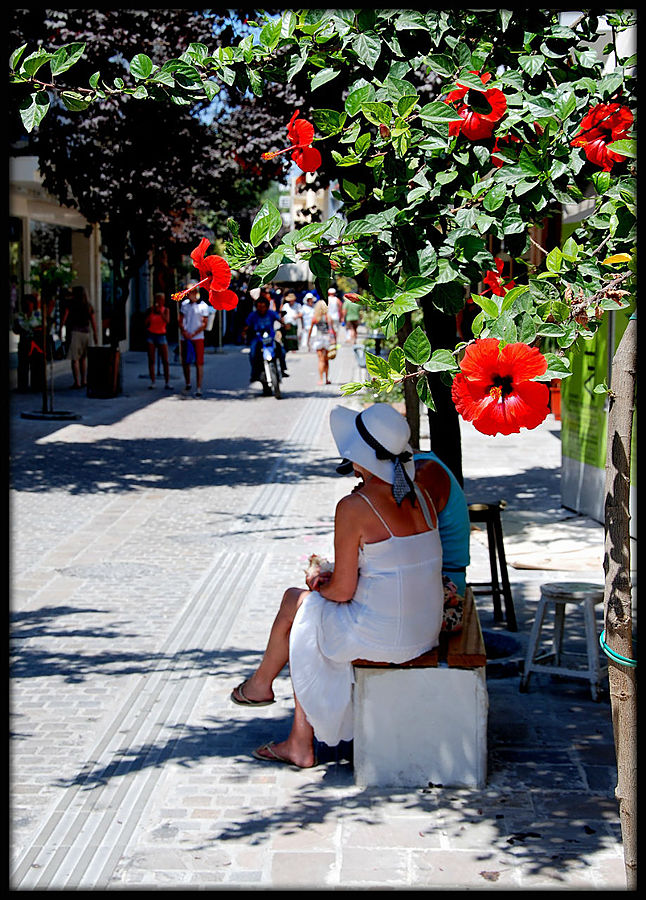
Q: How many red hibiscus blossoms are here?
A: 7